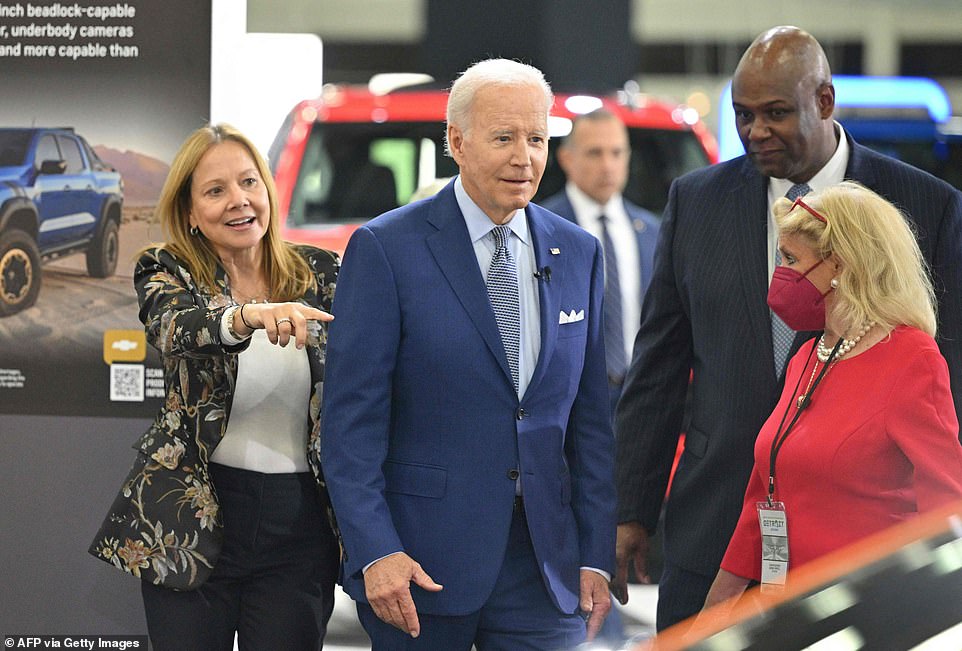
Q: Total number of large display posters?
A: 1